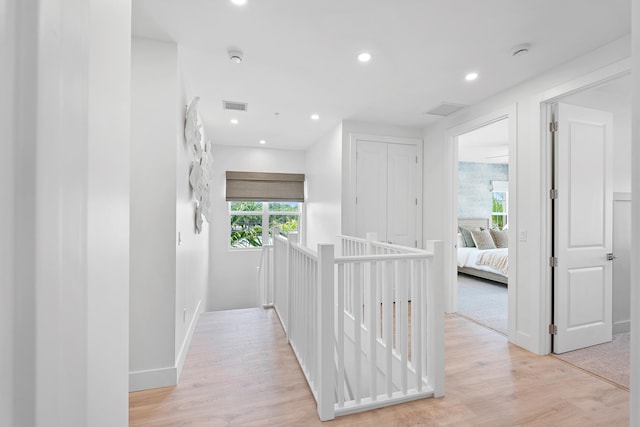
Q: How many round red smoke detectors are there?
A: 0